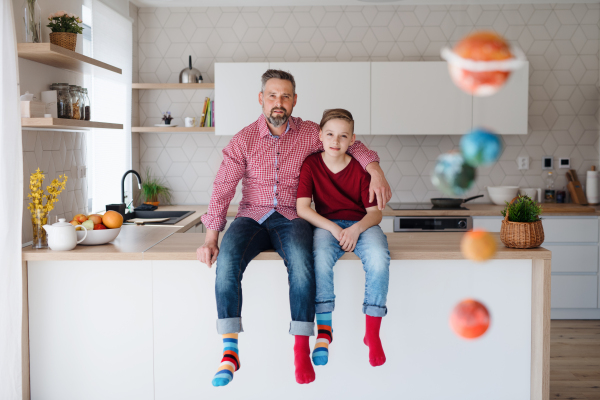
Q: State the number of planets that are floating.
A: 5